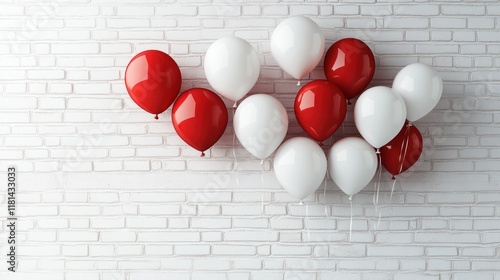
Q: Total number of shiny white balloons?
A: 7